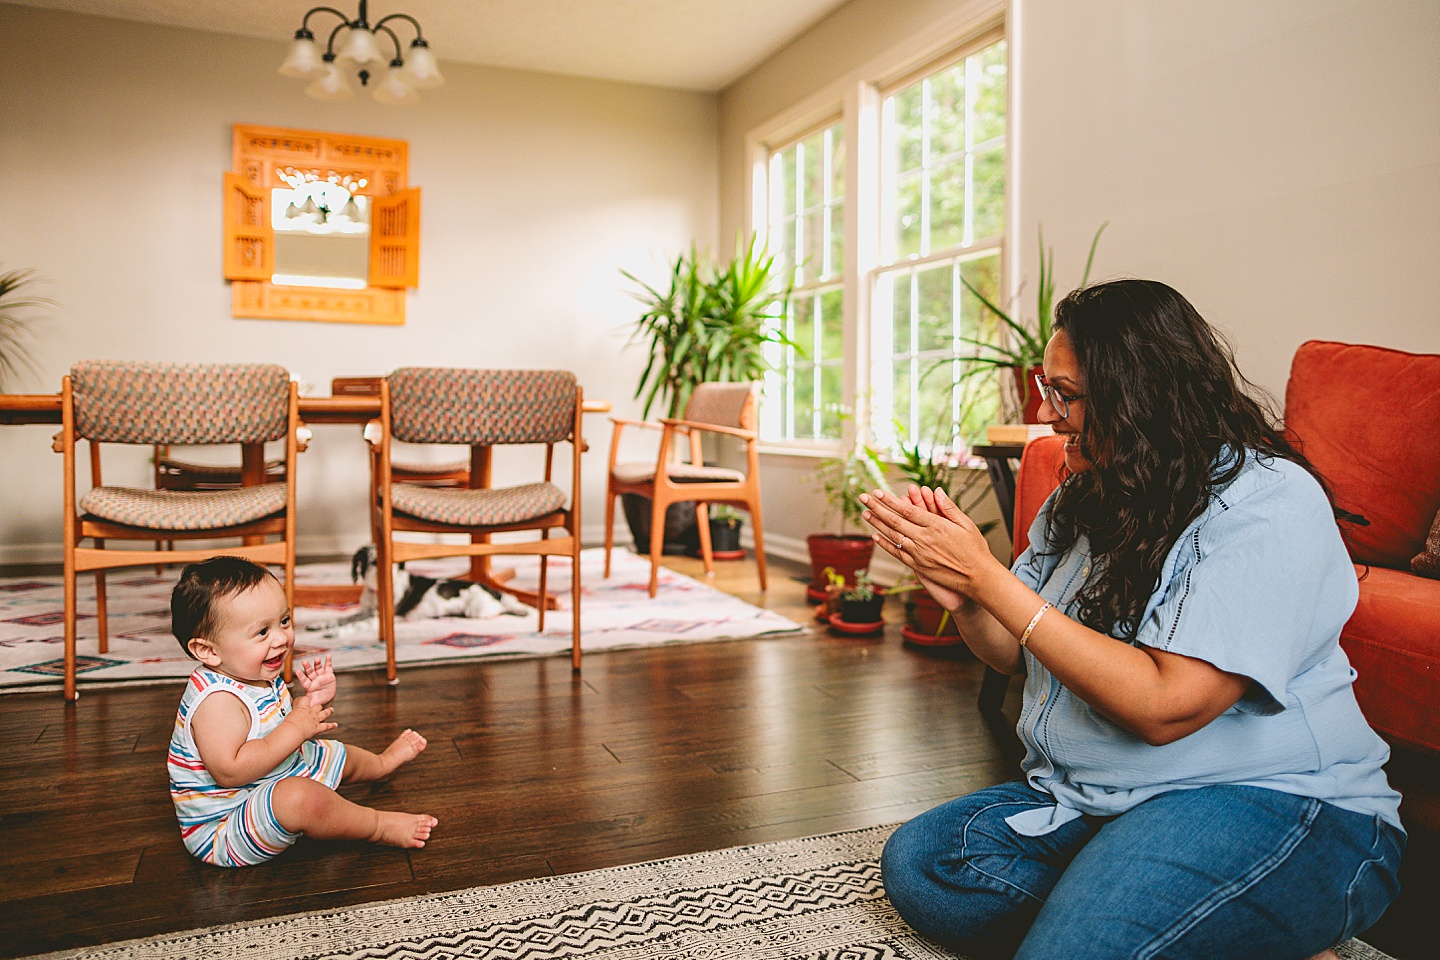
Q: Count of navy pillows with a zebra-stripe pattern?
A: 0